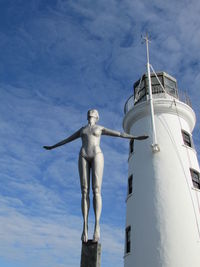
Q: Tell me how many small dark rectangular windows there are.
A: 5